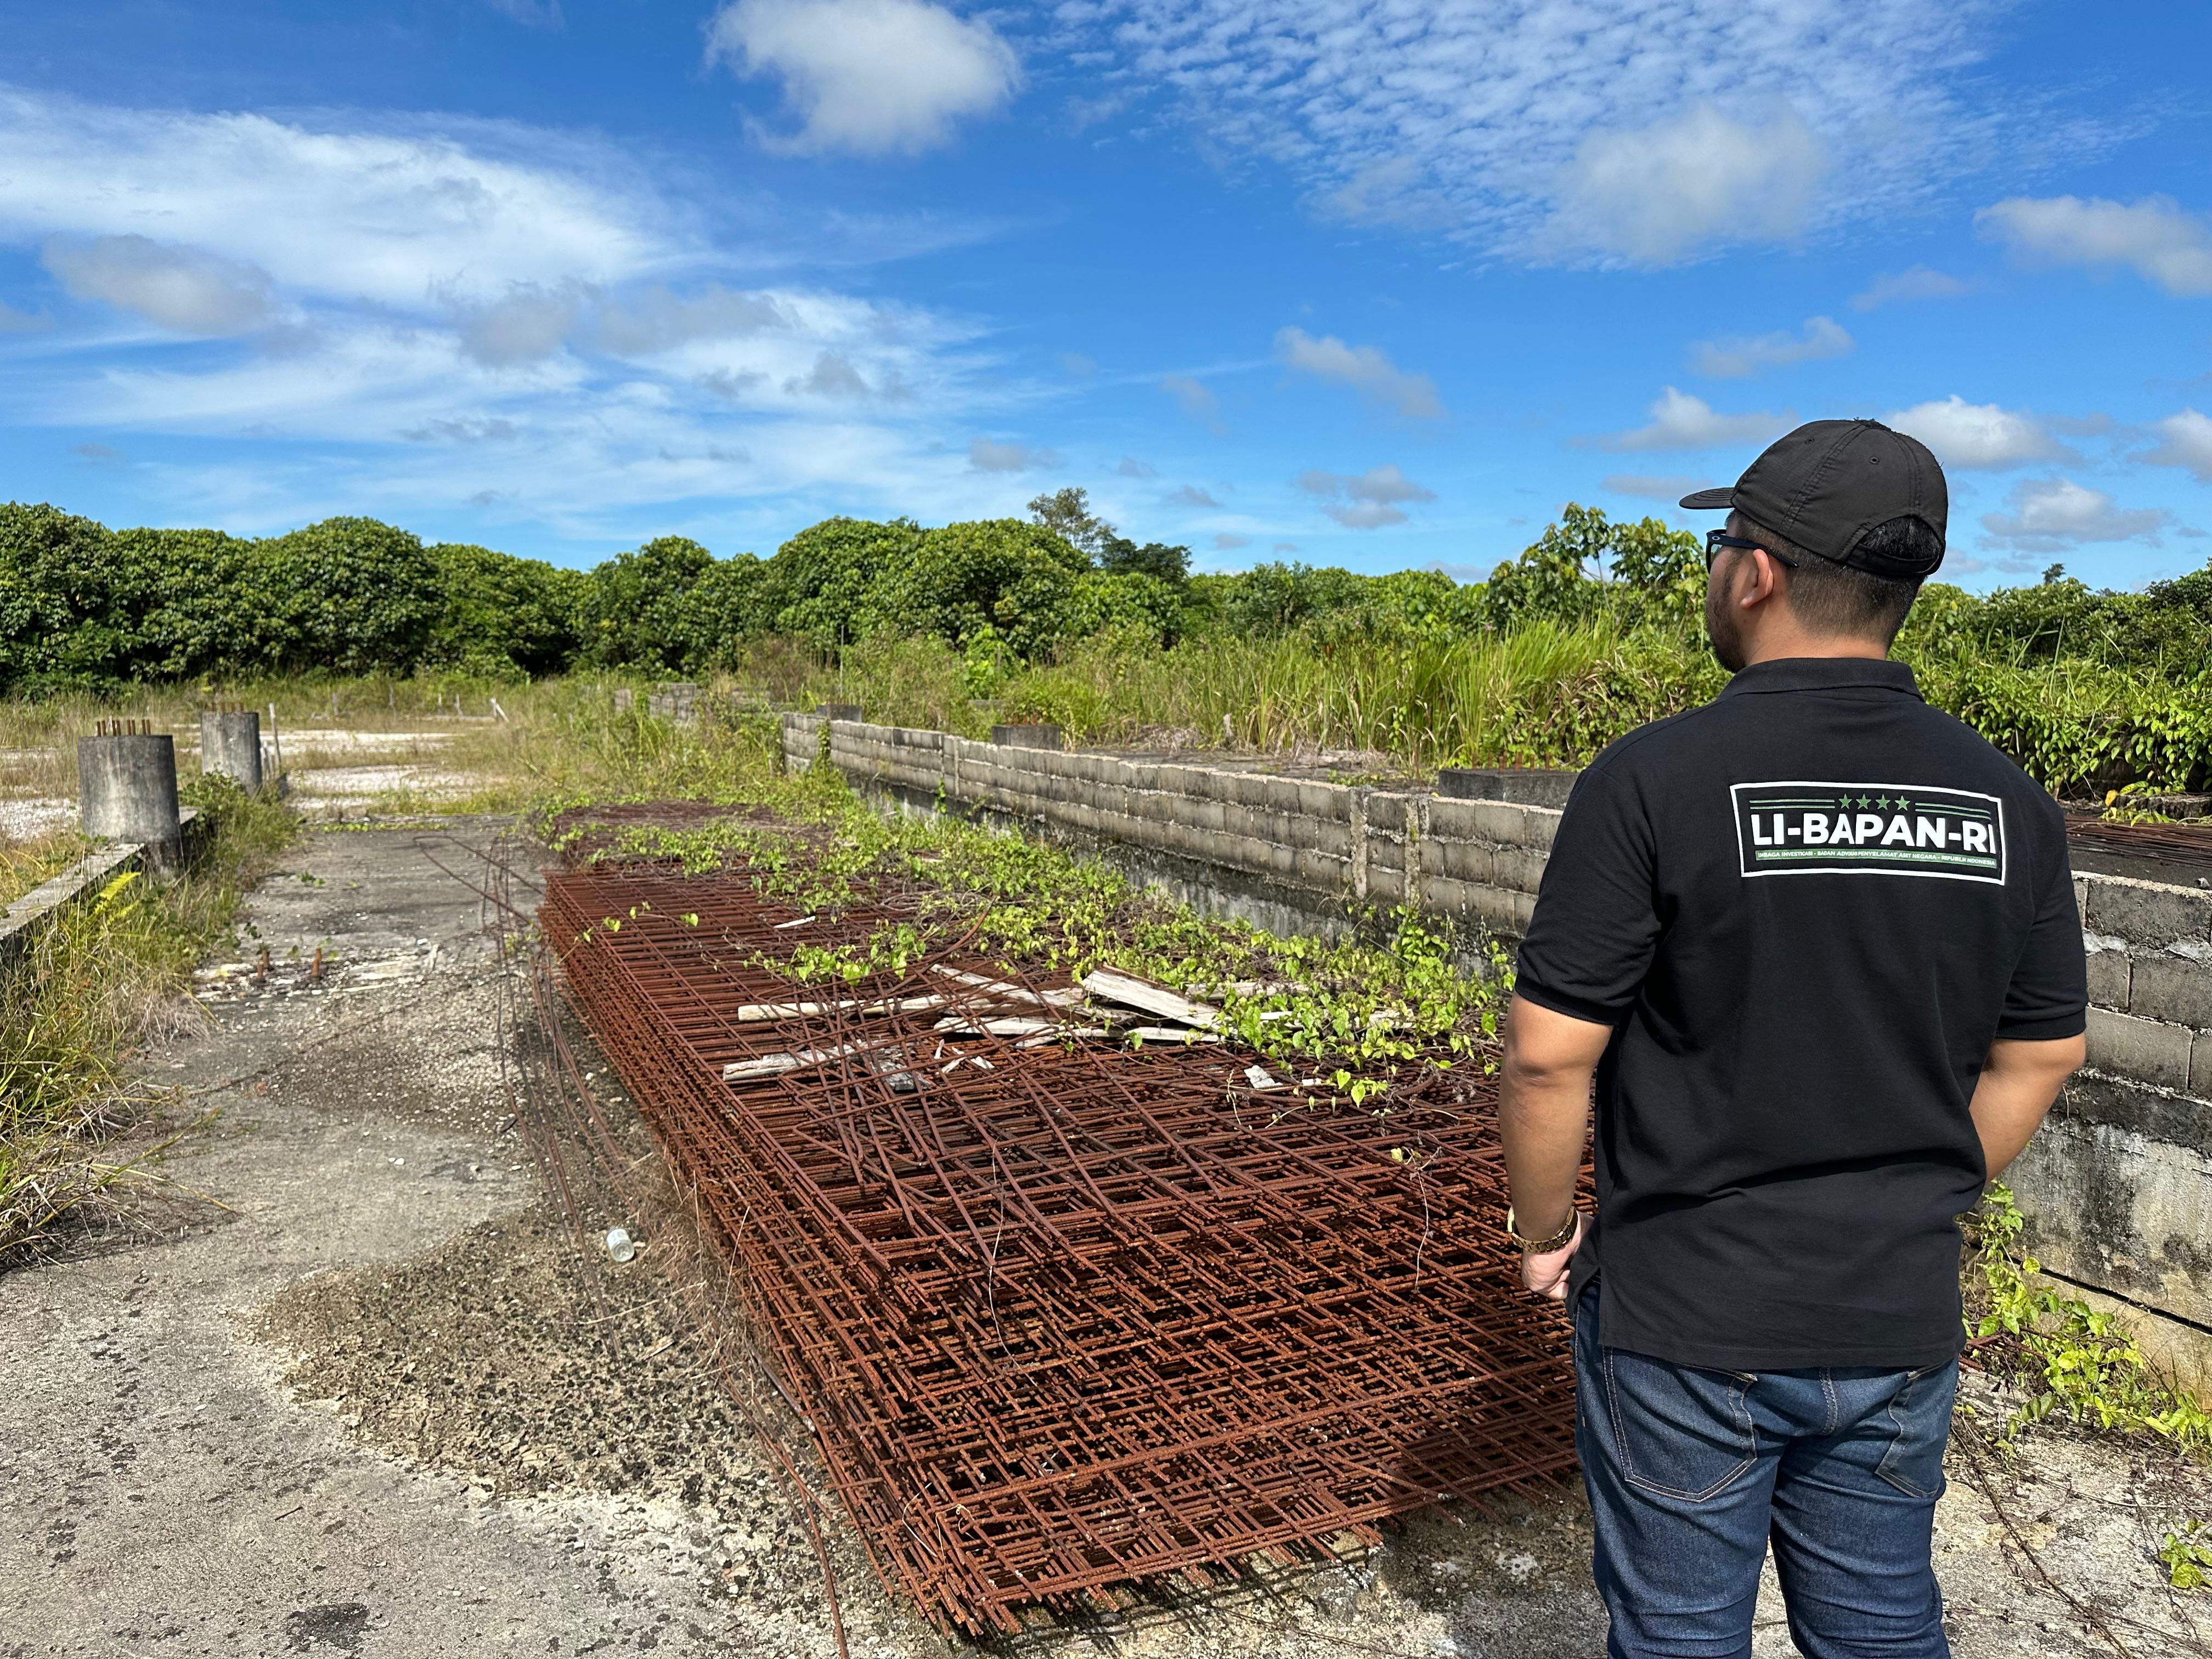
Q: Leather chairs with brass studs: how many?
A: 0